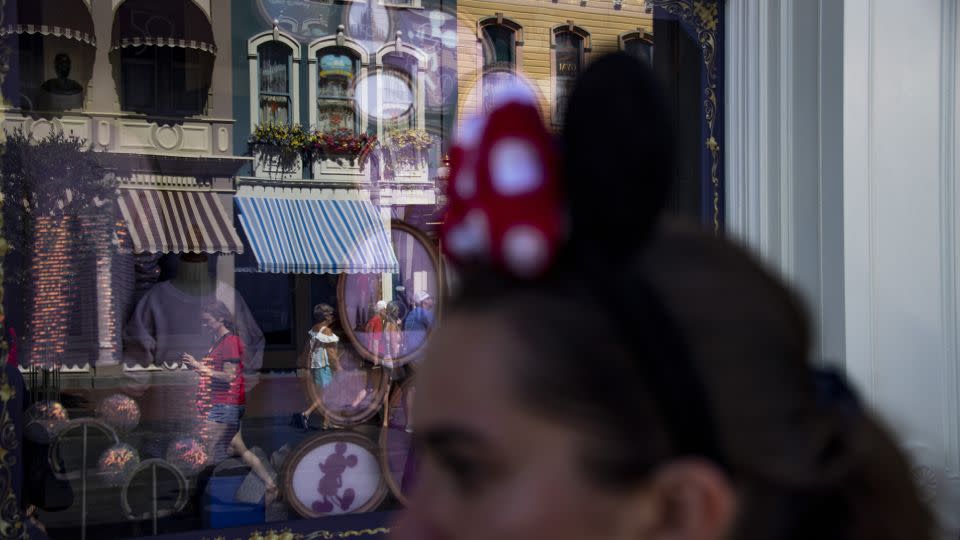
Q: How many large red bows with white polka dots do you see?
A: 1